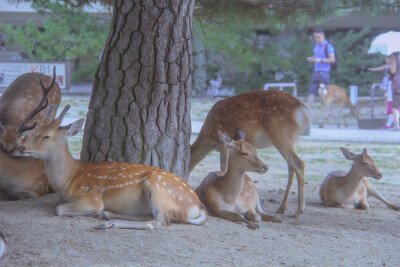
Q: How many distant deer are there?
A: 1